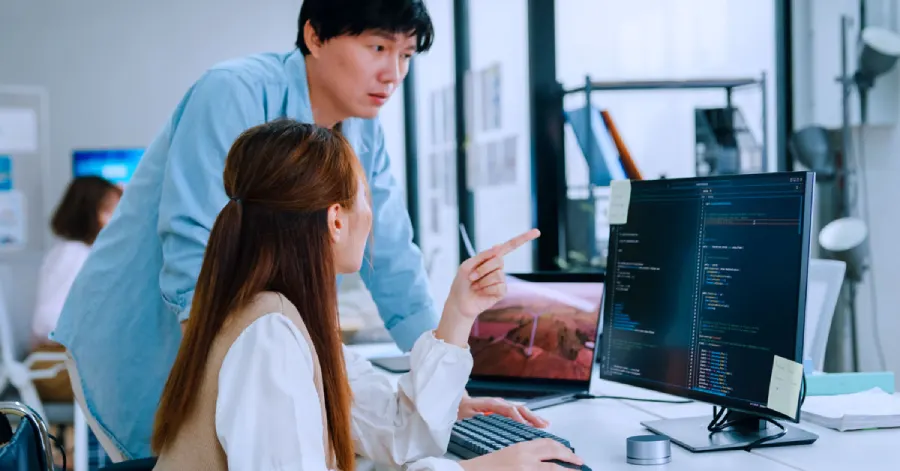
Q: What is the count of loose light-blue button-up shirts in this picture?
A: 1